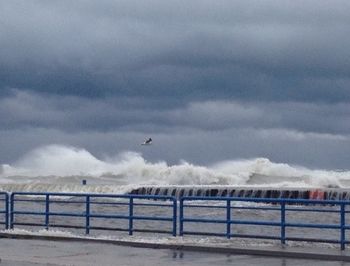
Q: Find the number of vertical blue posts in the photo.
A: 10